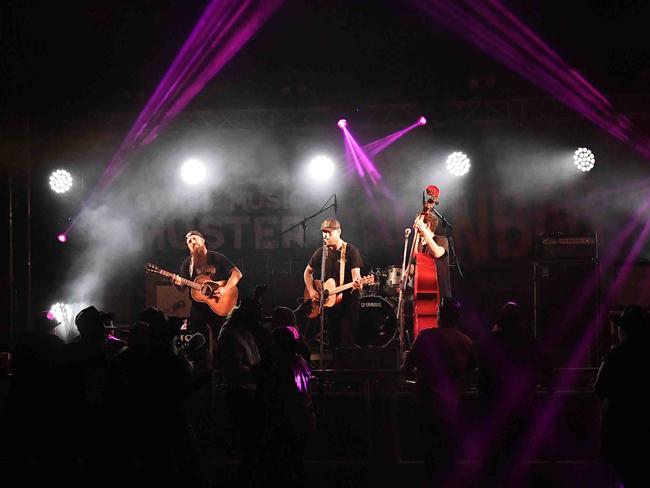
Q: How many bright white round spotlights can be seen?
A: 5